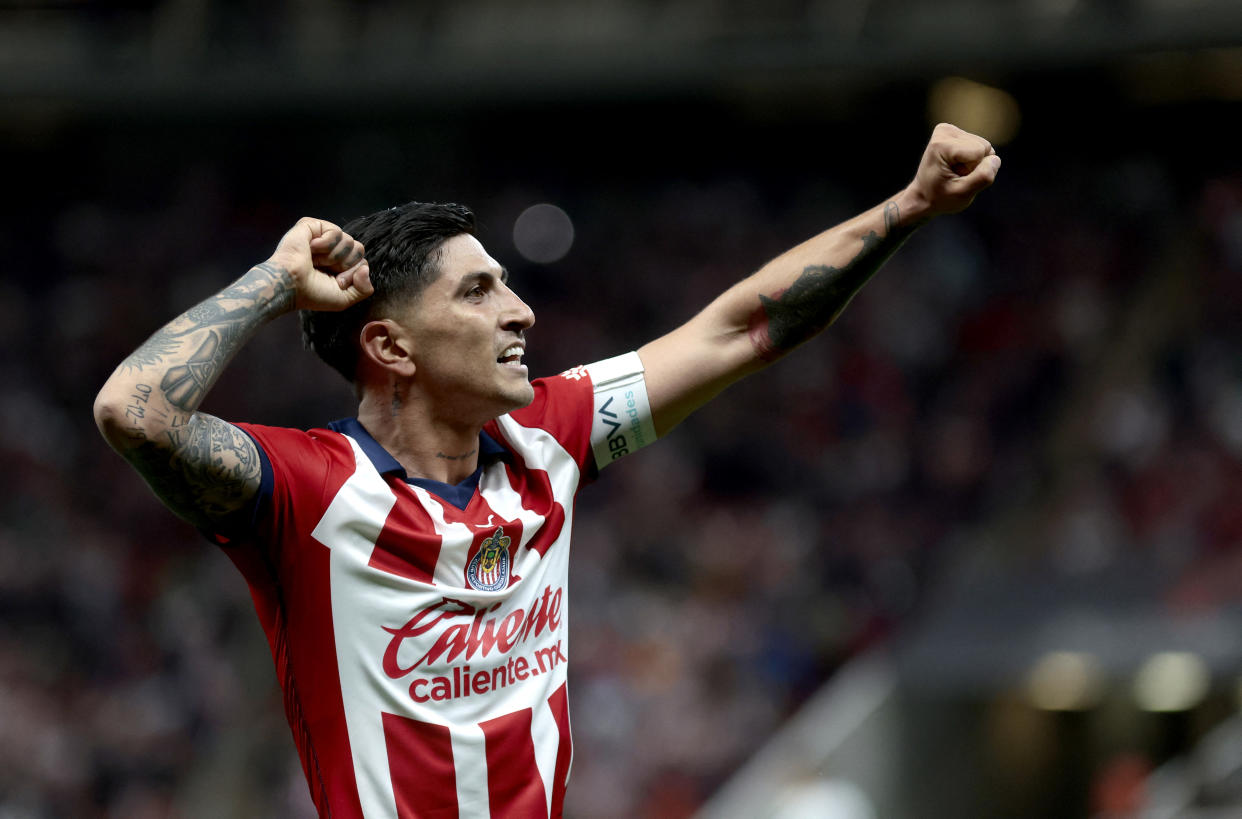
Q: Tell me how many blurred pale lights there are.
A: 4